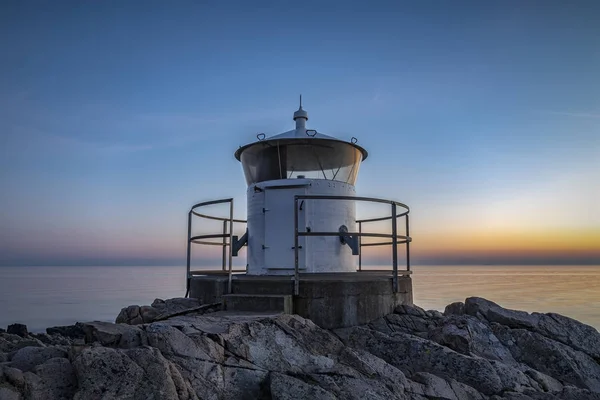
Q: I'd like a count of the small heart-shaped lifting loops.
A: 3